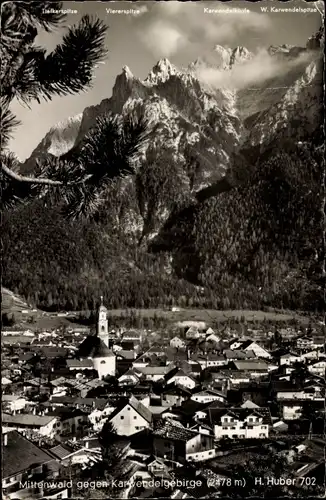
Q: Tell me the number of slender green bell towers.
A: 0